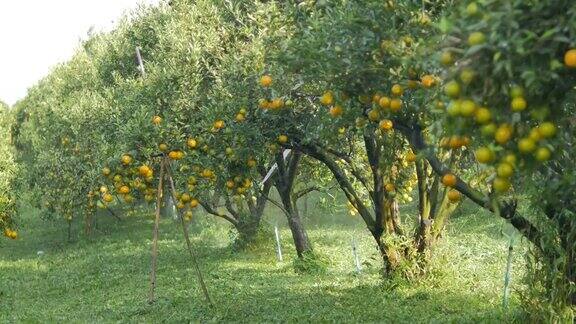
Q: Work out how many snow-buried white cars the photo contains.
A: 0